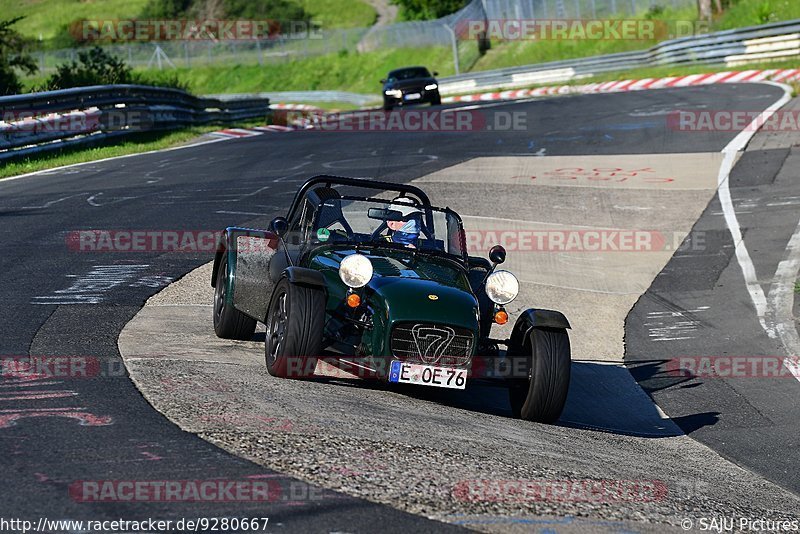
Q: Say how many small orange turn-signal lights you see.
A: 2